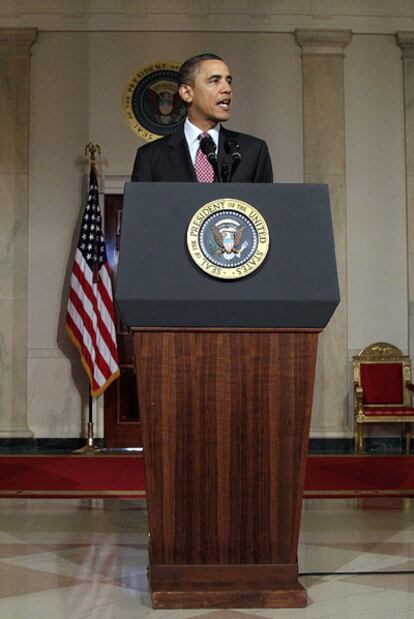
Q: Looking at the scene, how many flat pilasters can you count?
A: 3